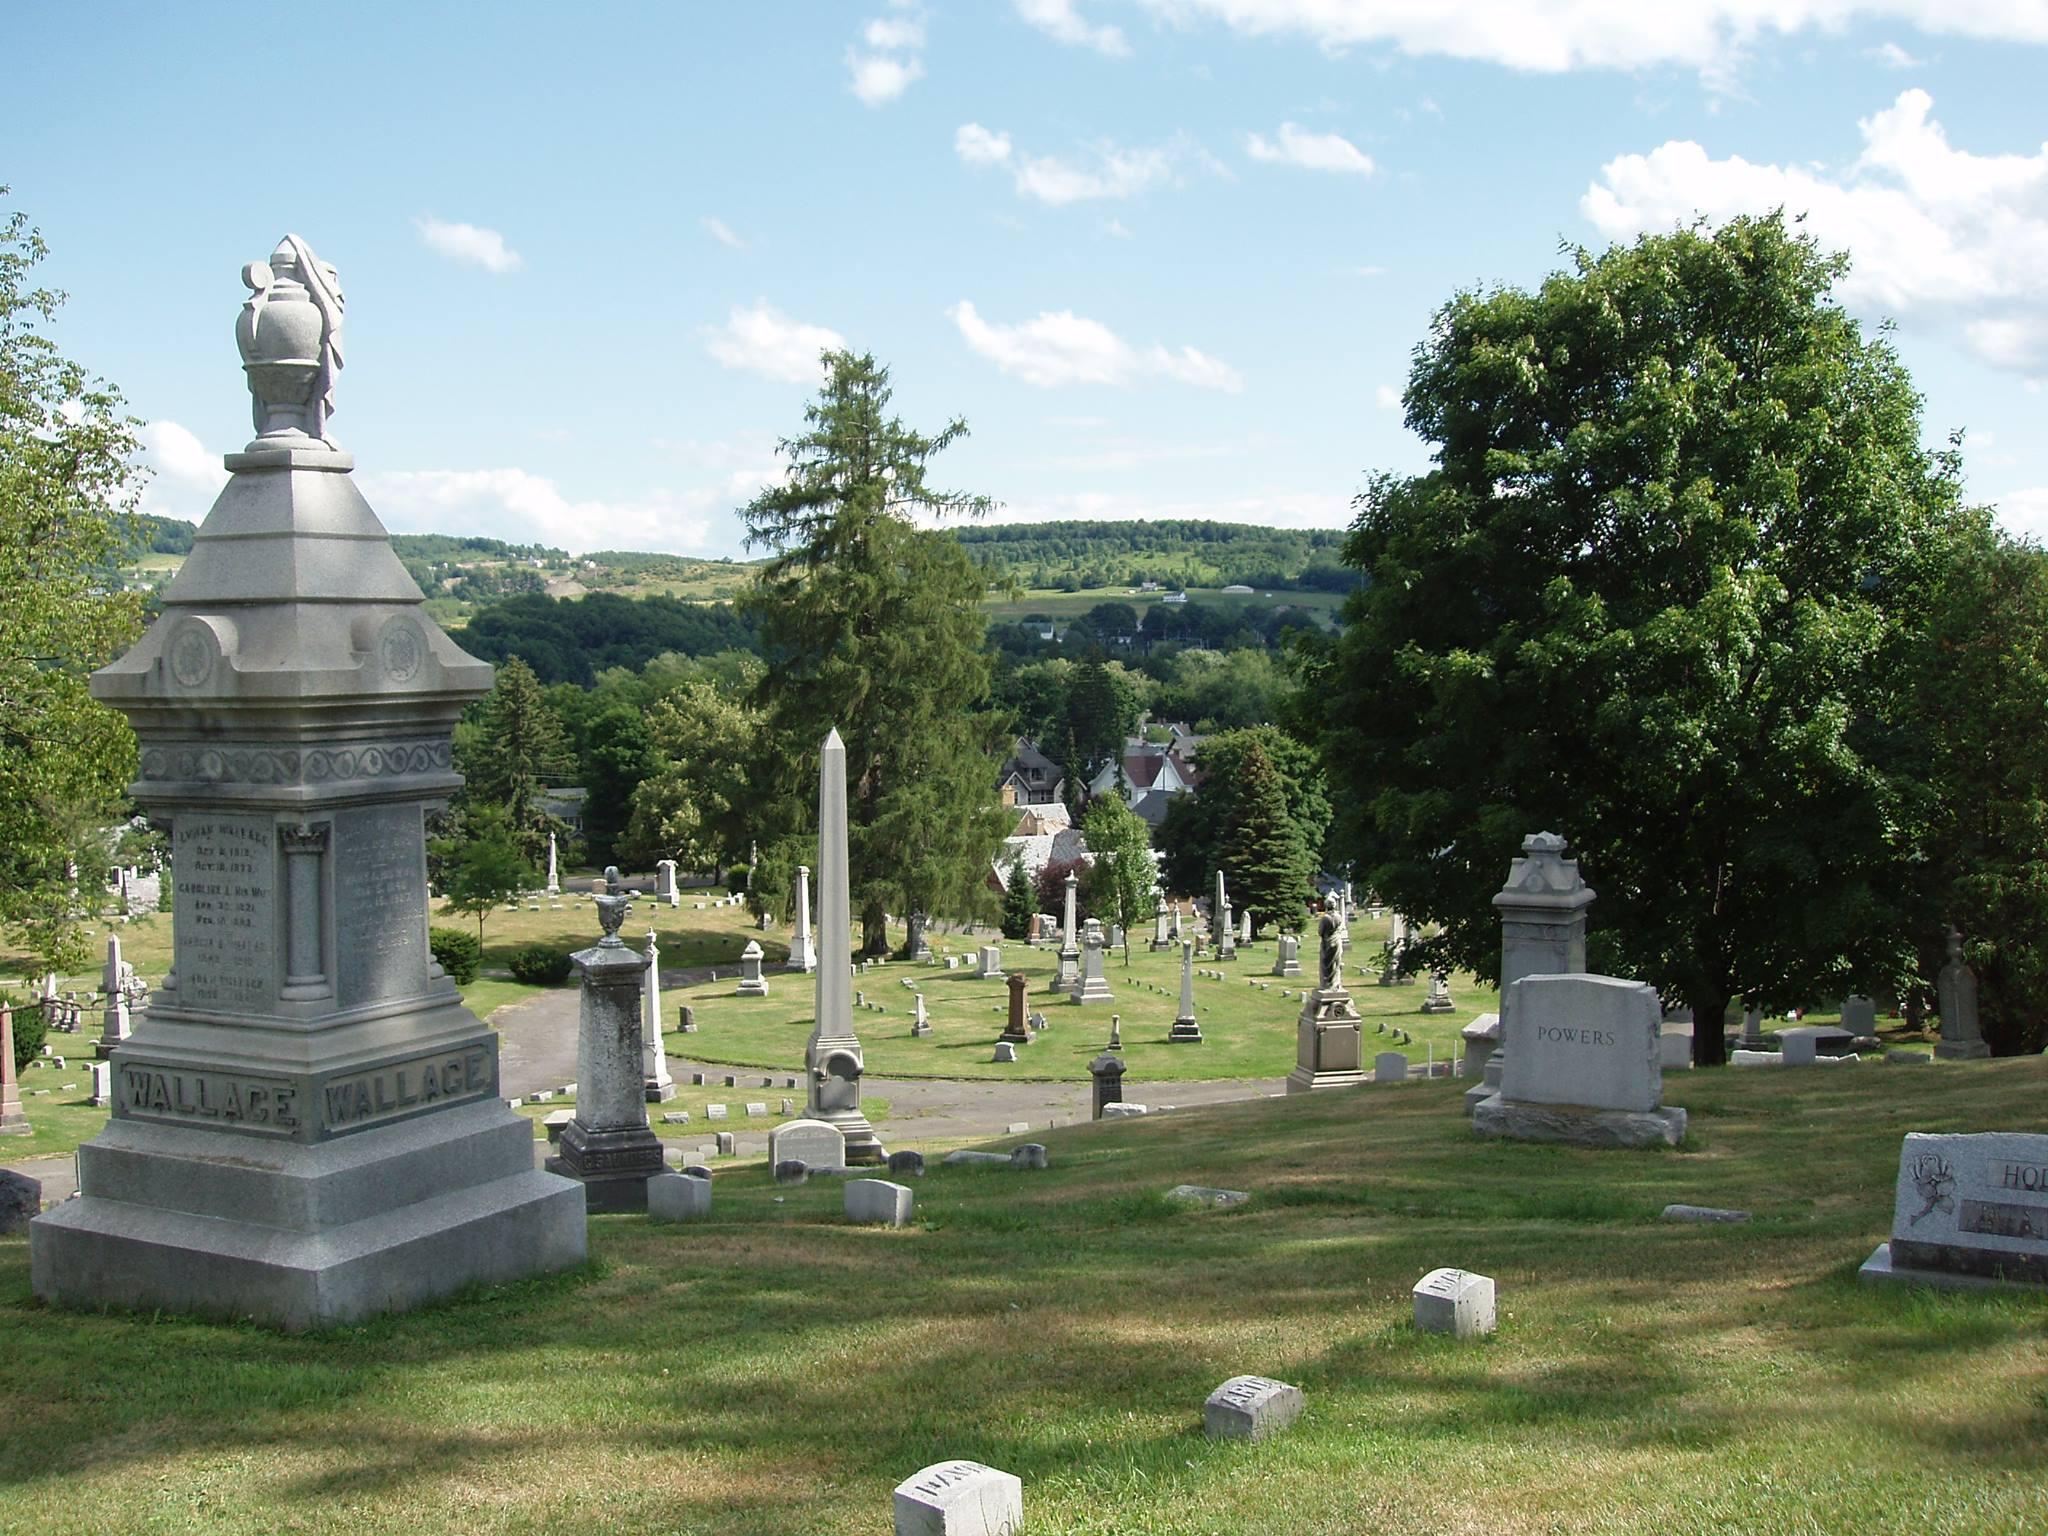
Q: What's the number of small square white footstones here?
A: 3